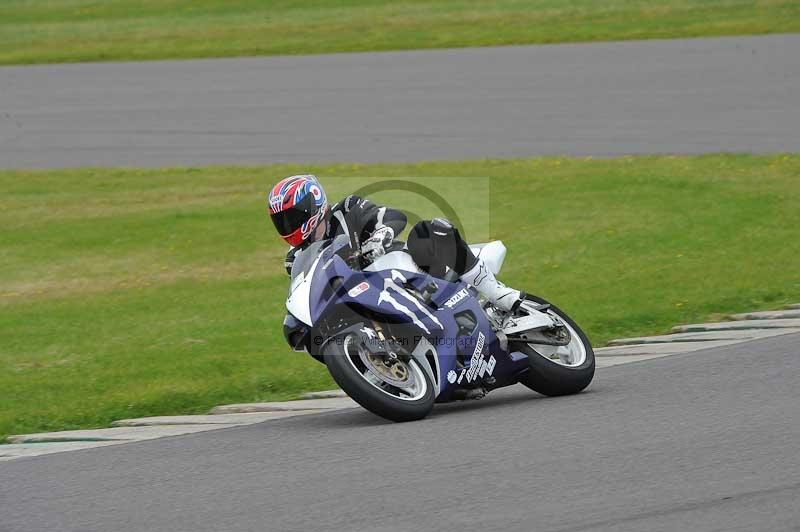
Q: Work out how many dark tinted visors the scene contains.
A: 1